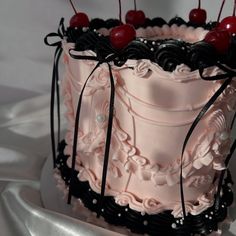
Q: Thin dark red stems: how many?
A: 6